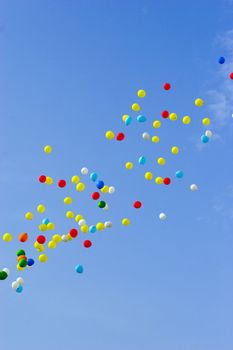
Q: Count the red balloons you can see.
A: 12